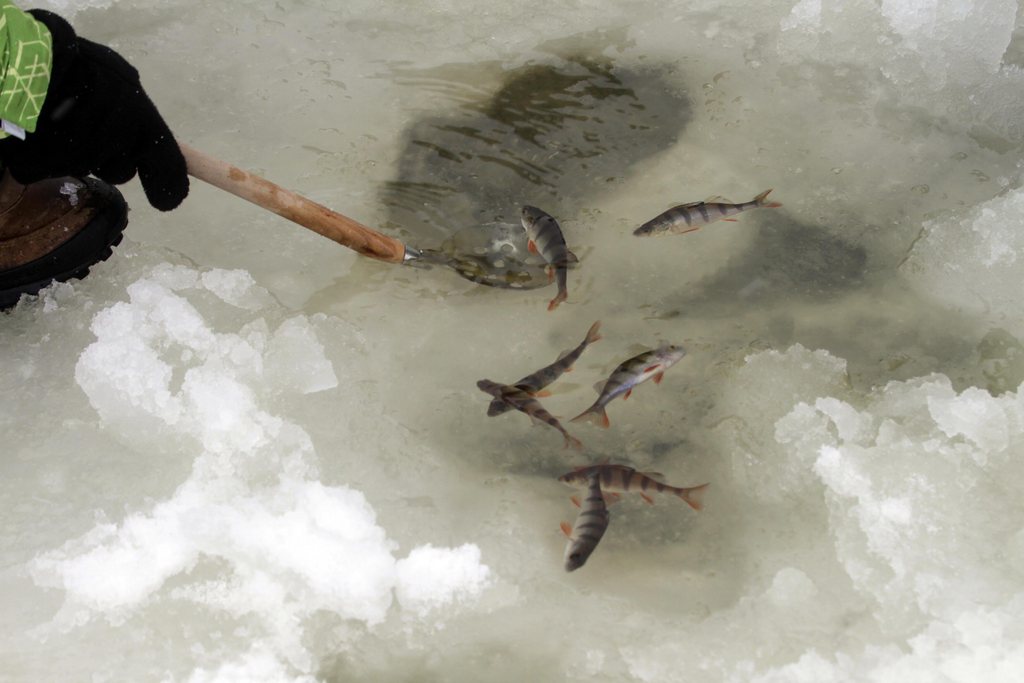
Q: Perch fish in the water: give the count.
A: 7